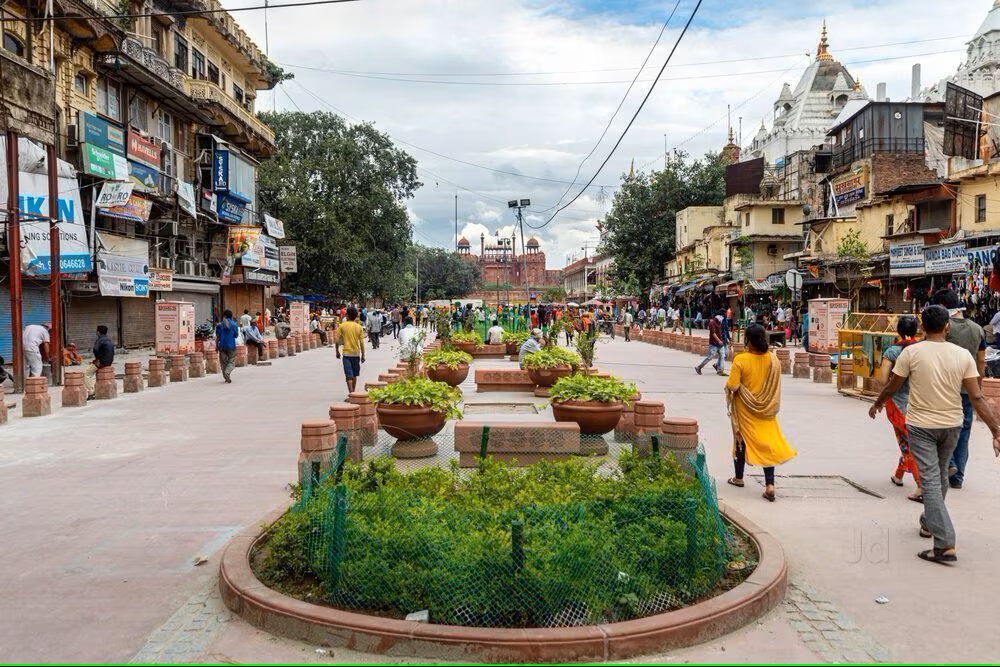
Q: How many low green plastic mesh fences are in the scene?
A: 1